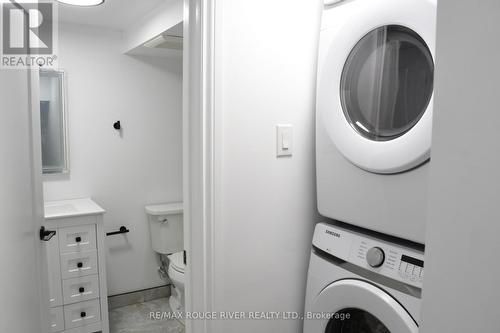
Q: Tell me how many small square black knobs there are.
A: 4